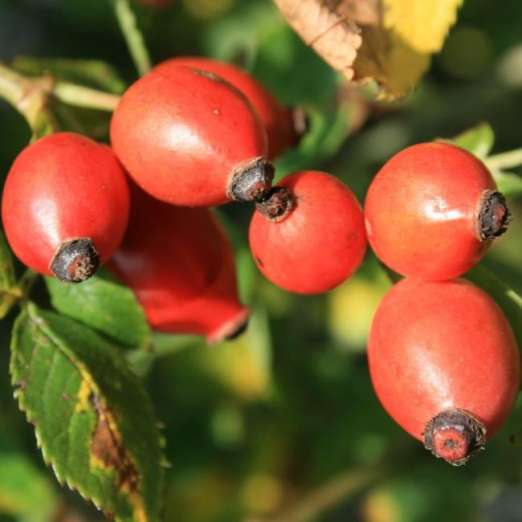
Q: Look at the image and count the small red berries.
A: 7